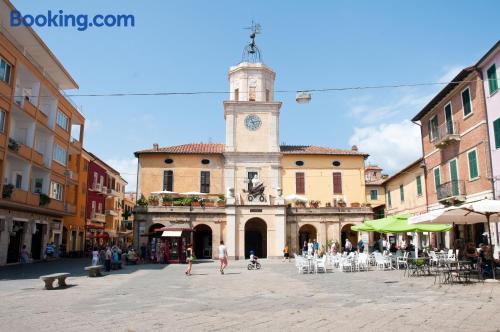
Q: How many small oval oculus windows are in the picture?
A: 4